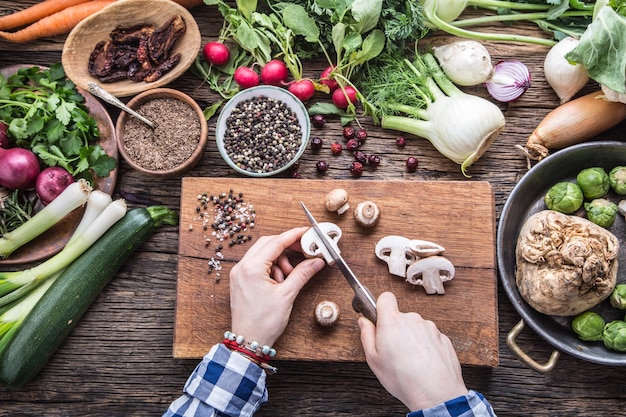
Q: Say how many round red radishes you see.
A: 6